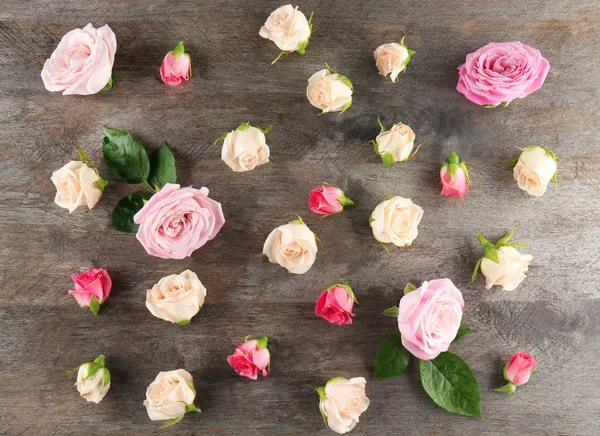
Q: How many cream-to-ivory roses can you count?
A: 14